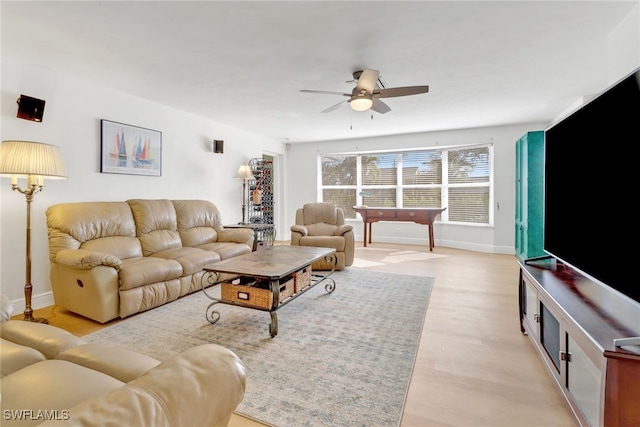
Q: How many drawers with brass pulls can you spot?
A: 2